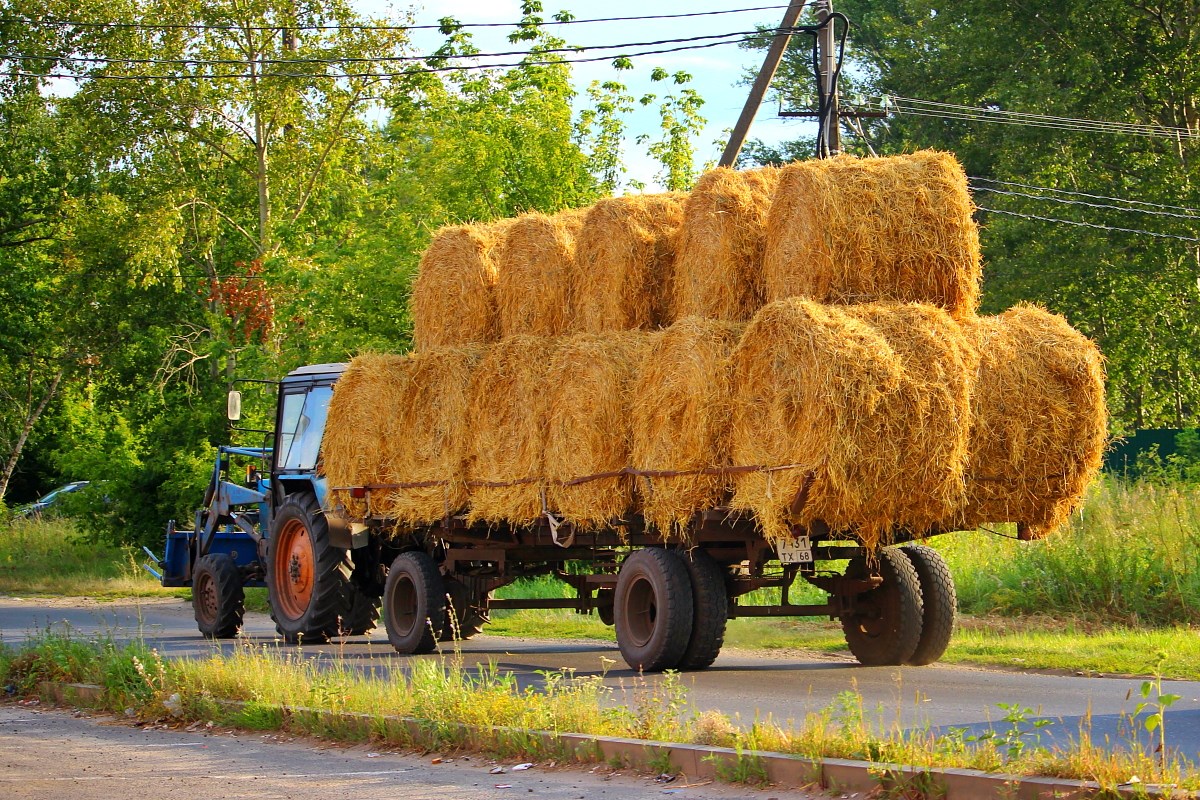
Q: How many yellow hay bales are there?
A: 12